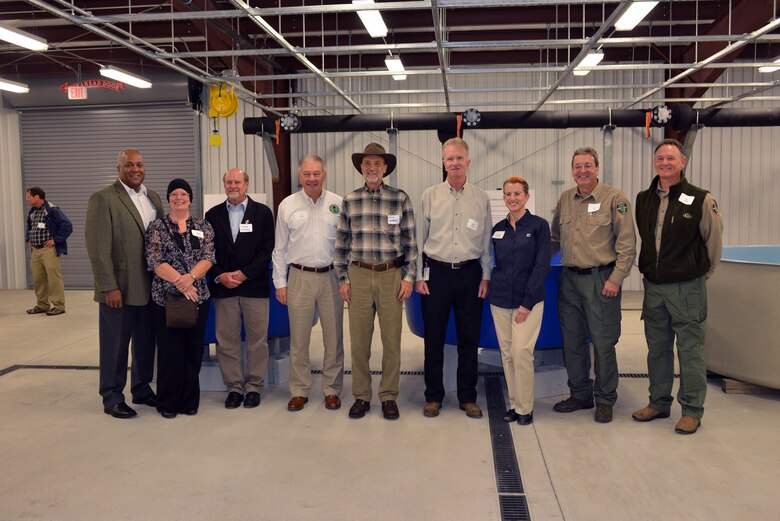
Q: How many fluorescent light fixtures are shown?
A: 8